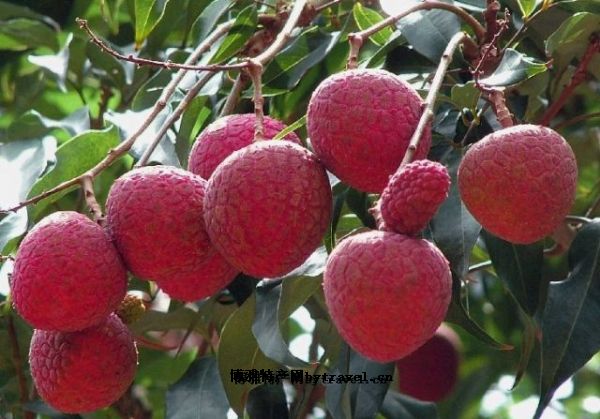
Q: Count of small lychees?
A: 1